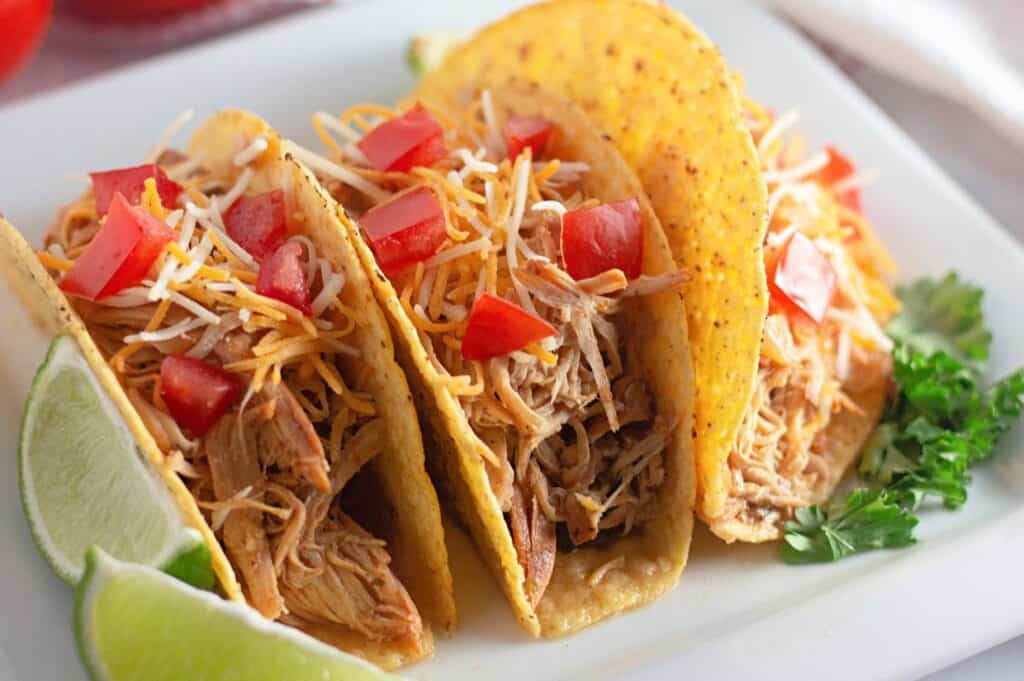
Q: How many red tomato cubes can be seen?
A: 12